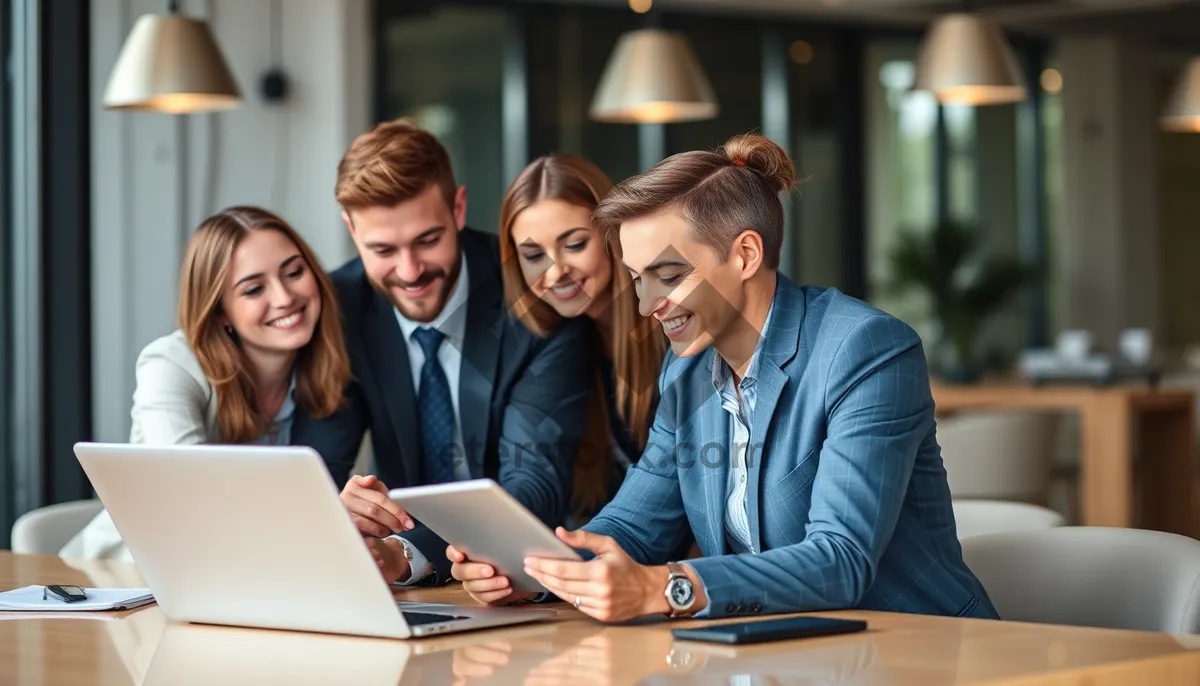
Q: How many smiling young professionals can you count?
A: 4